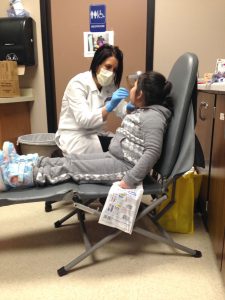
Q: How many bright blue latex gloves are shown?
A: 2